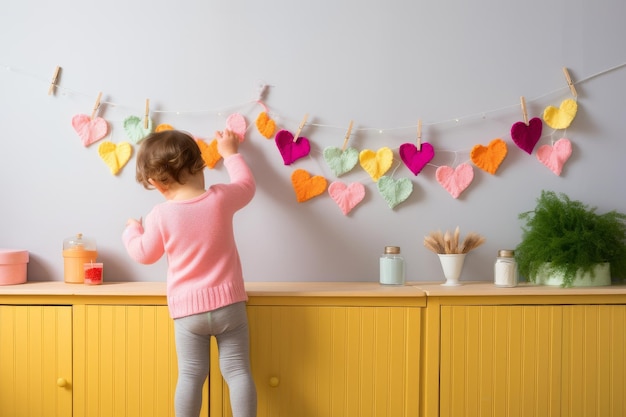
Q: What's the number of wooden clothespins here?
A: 8